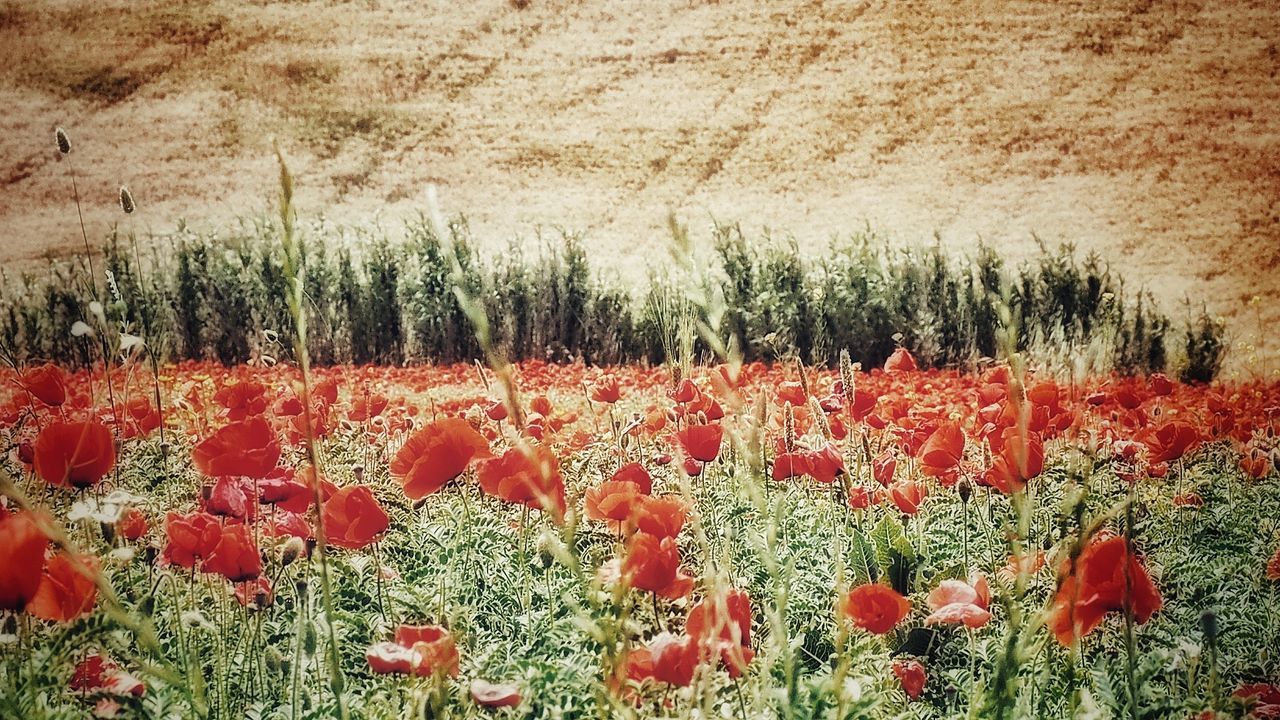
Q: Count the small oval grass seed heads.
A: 2